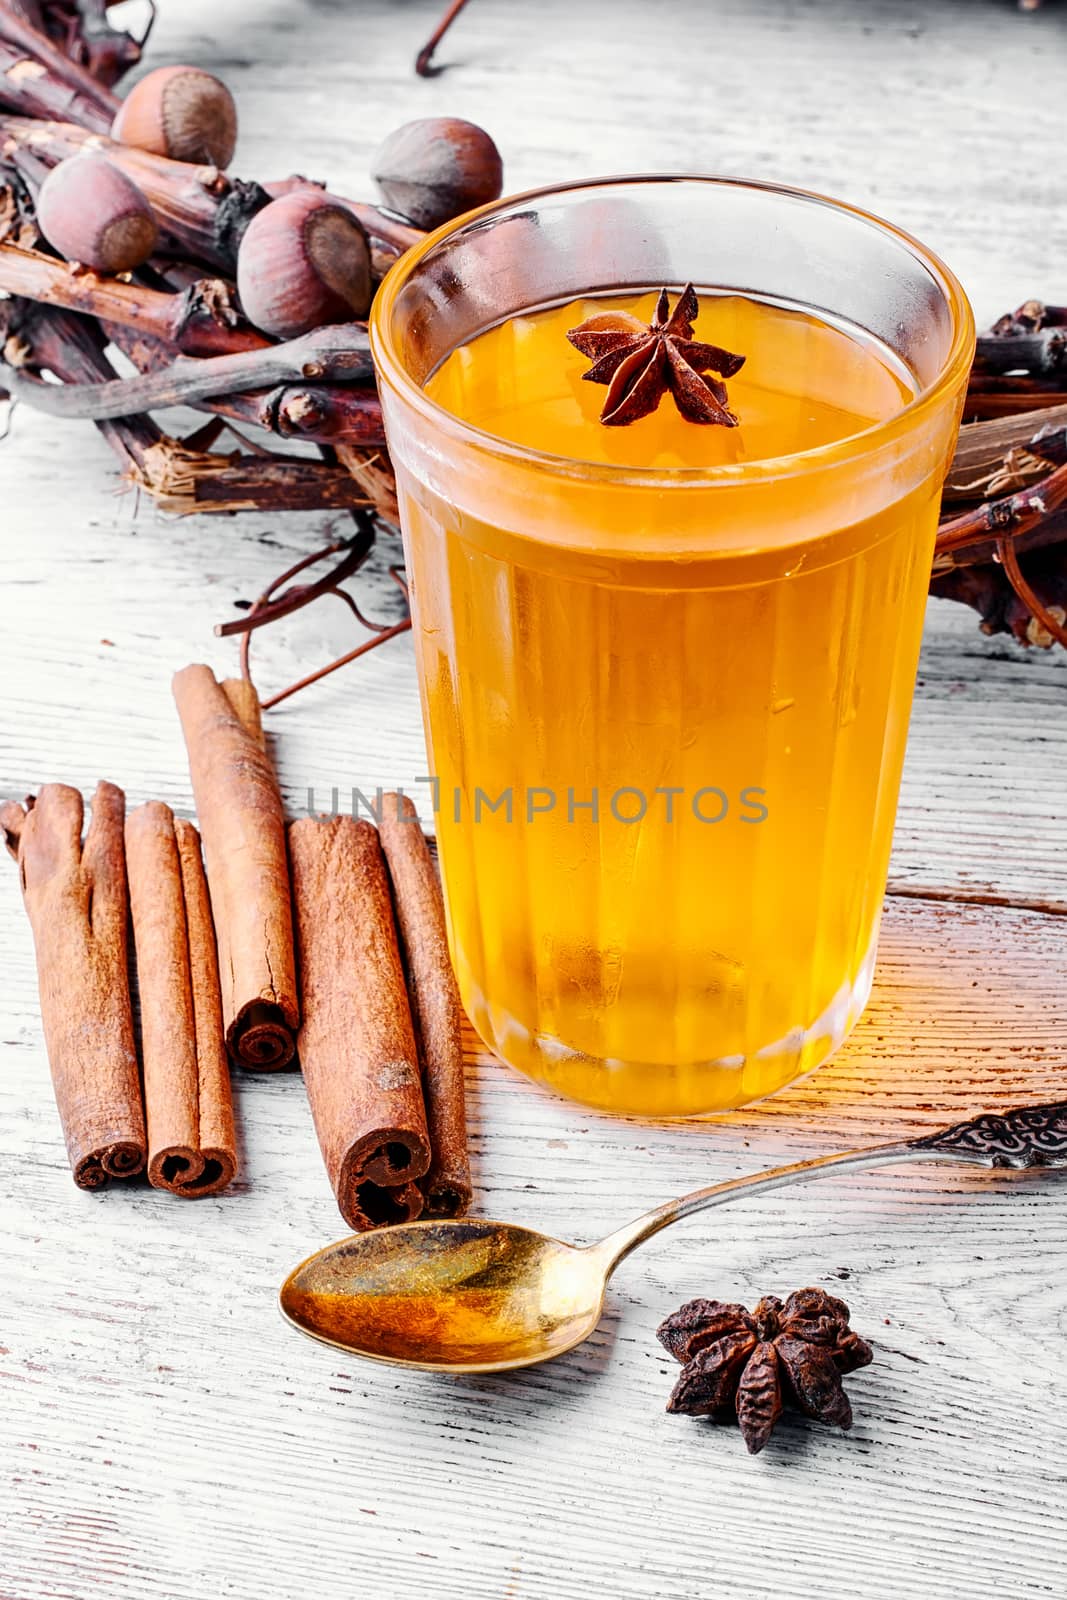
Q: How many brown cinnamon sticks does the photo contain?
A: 5